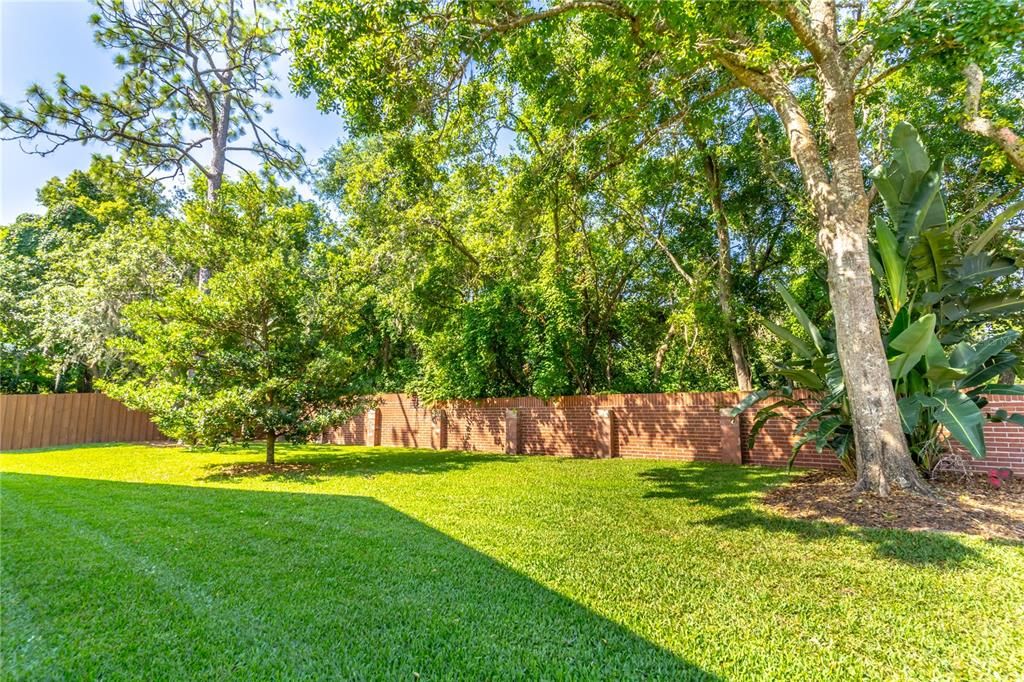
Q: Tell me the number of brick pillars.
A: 5